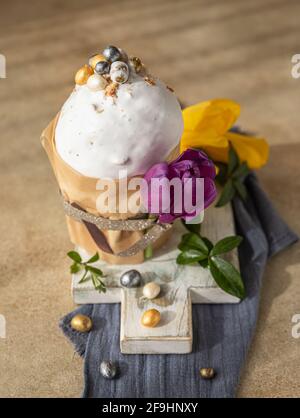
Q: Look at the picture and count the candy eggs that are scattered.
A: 6